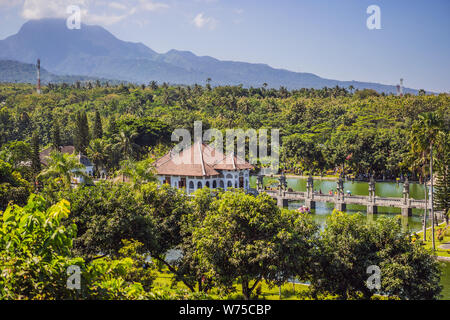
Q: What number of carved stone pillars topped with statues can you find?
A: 6